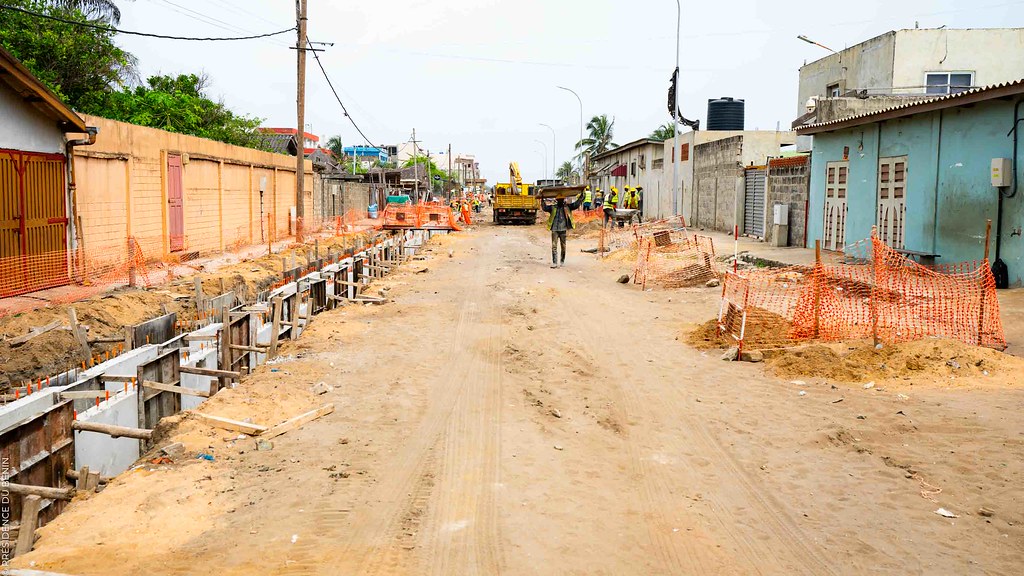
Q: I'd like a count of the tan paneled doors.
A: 2